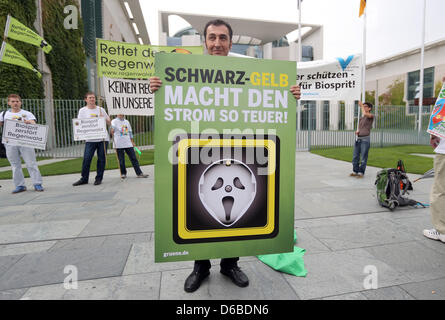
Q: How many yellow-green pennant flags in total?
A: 2